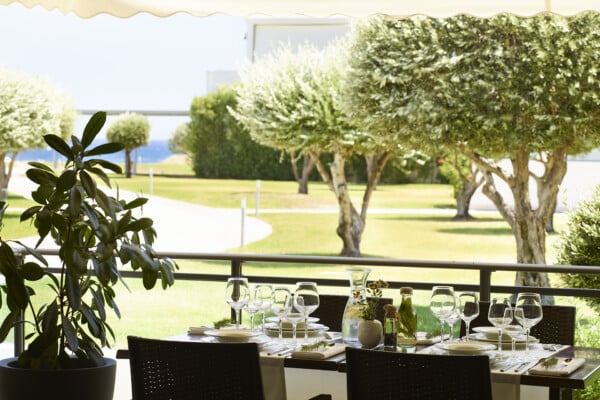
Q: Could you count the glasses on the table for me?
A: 12